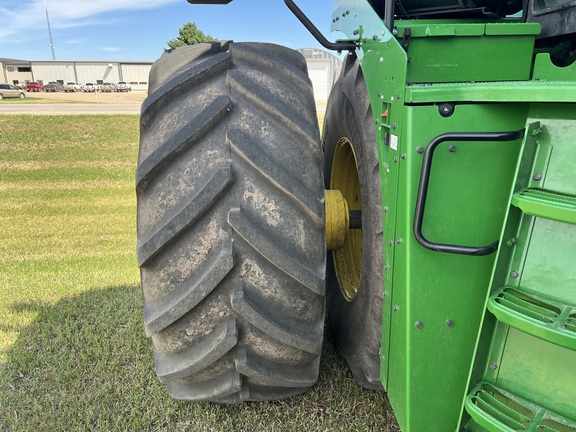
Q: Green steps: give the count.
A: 3